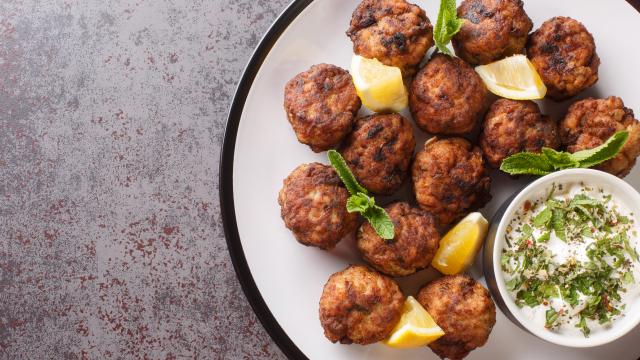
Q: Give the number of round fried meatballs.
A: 13